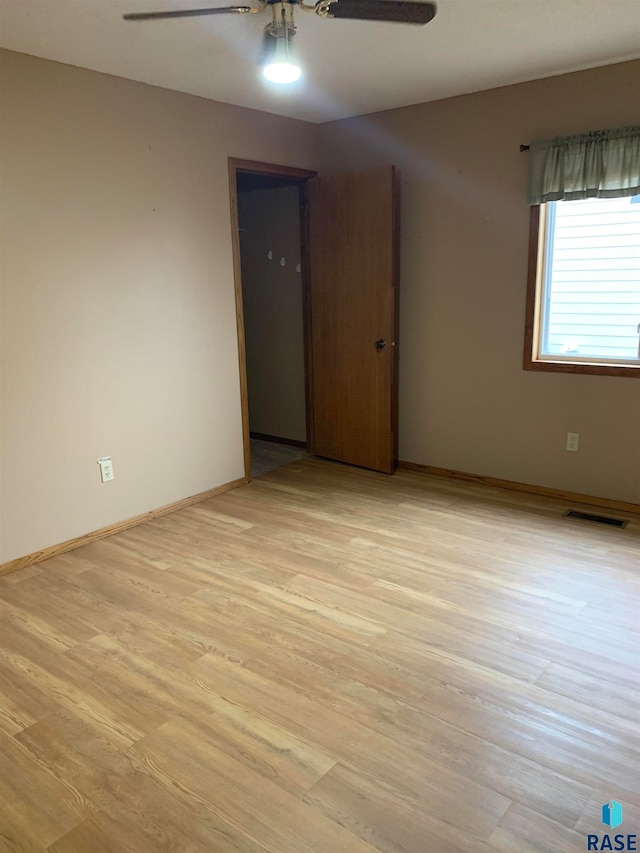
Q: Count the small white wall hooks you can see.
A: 3